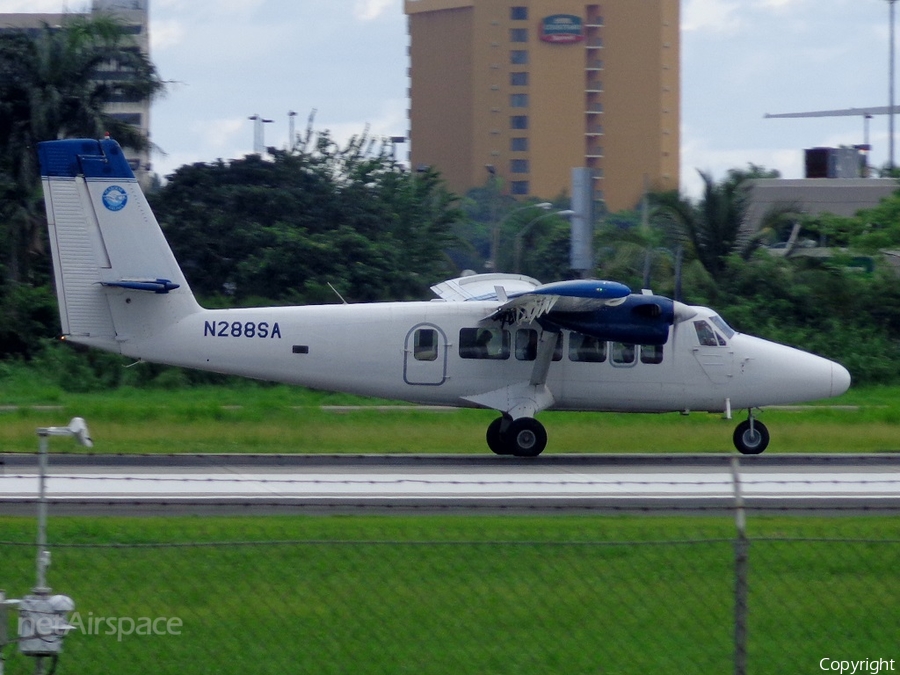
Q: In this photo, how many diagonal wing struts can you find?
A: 1